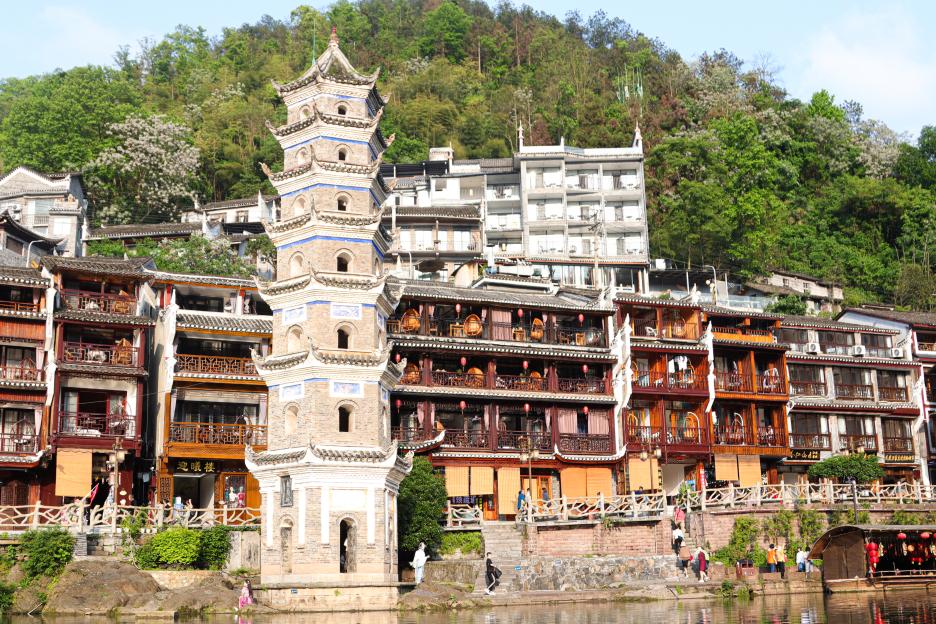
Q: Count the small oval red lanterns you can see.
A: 11